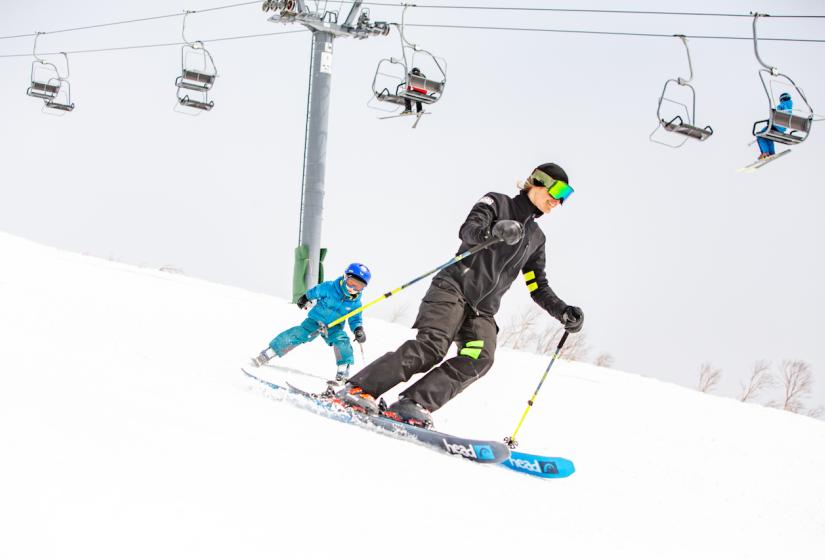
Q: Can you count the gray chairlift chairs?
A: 8